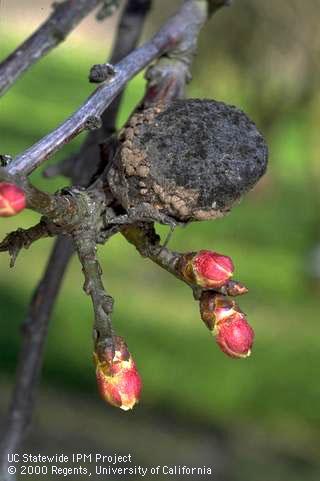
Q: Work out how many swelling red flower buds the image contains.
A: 4